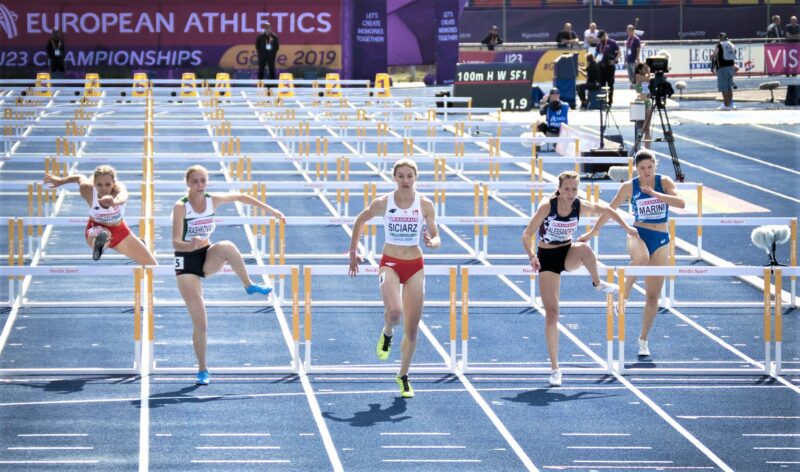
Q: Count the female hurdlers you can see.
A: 5